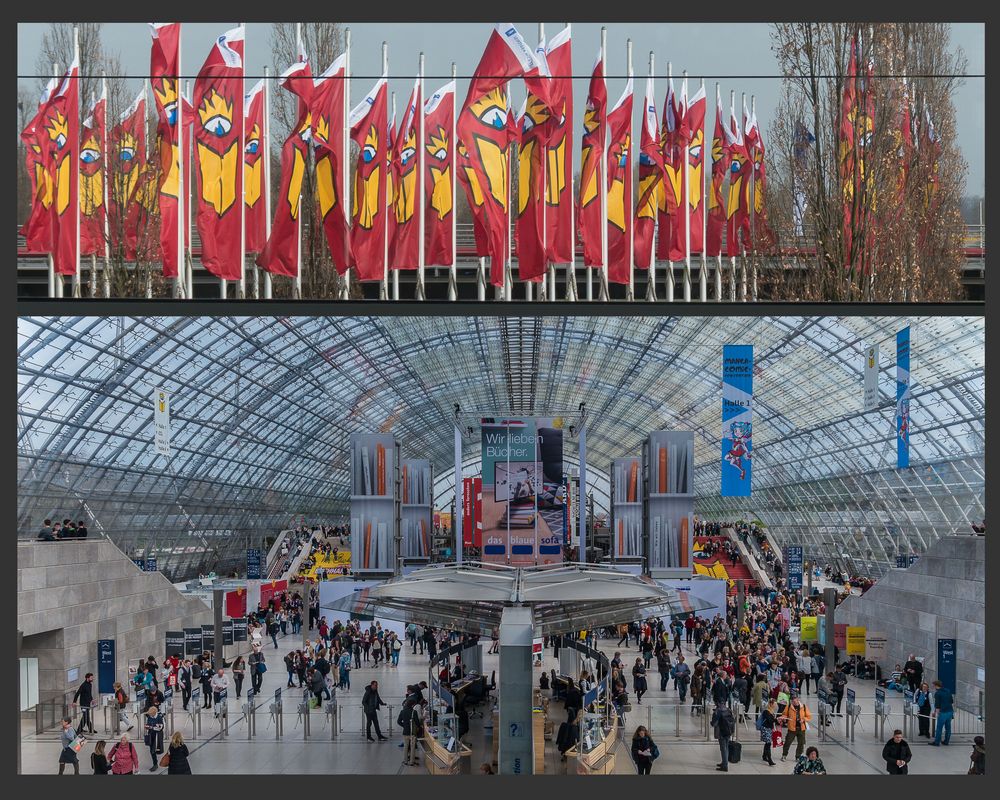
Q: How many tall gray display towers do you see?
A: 4